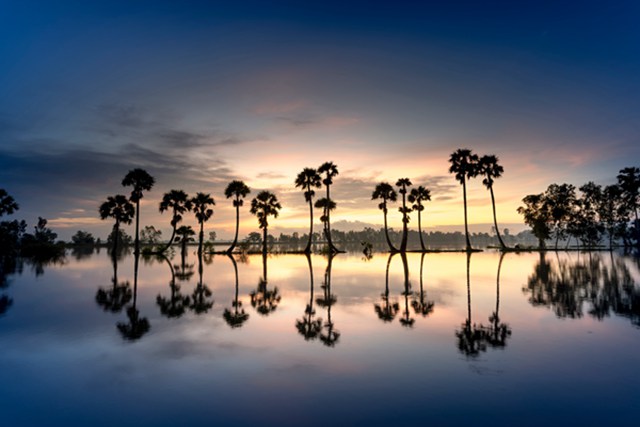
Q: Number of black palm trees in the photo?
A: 15